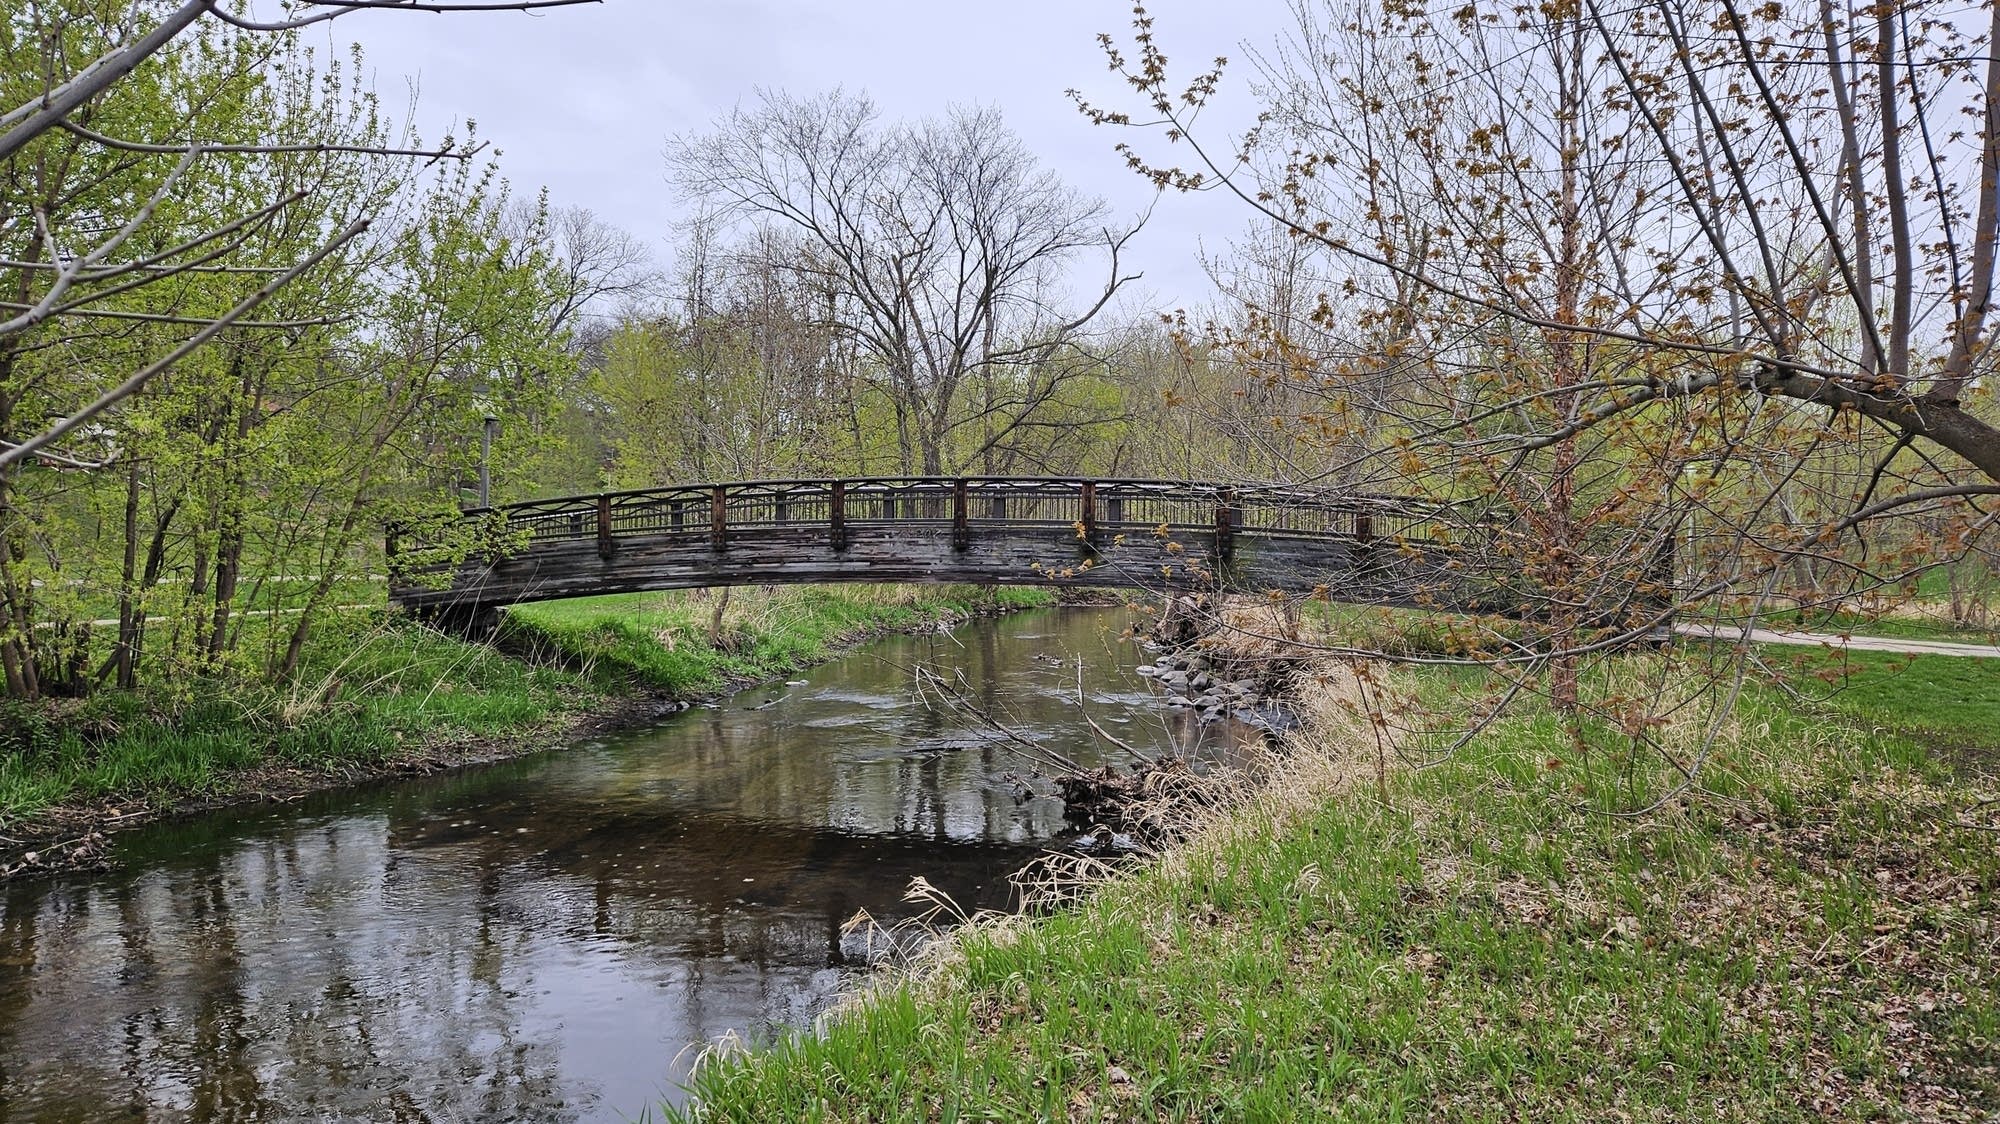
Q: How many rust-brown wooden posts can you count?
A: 7